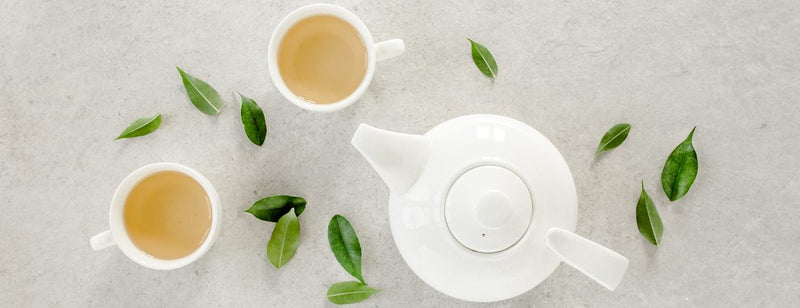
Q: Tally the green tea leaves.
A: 11